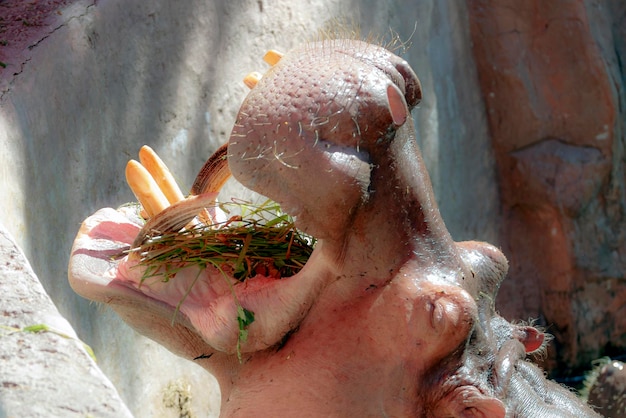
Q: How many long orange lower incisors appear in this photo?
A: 2